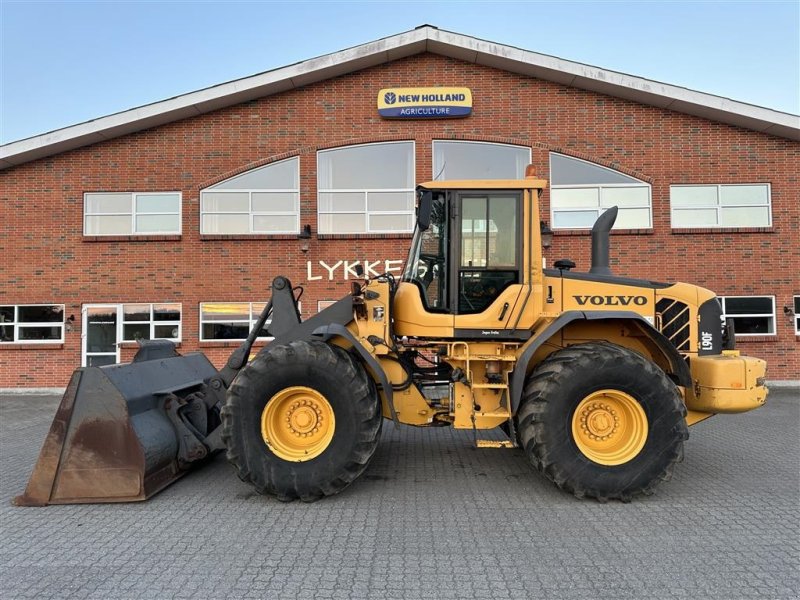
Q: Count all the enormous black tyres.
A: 2